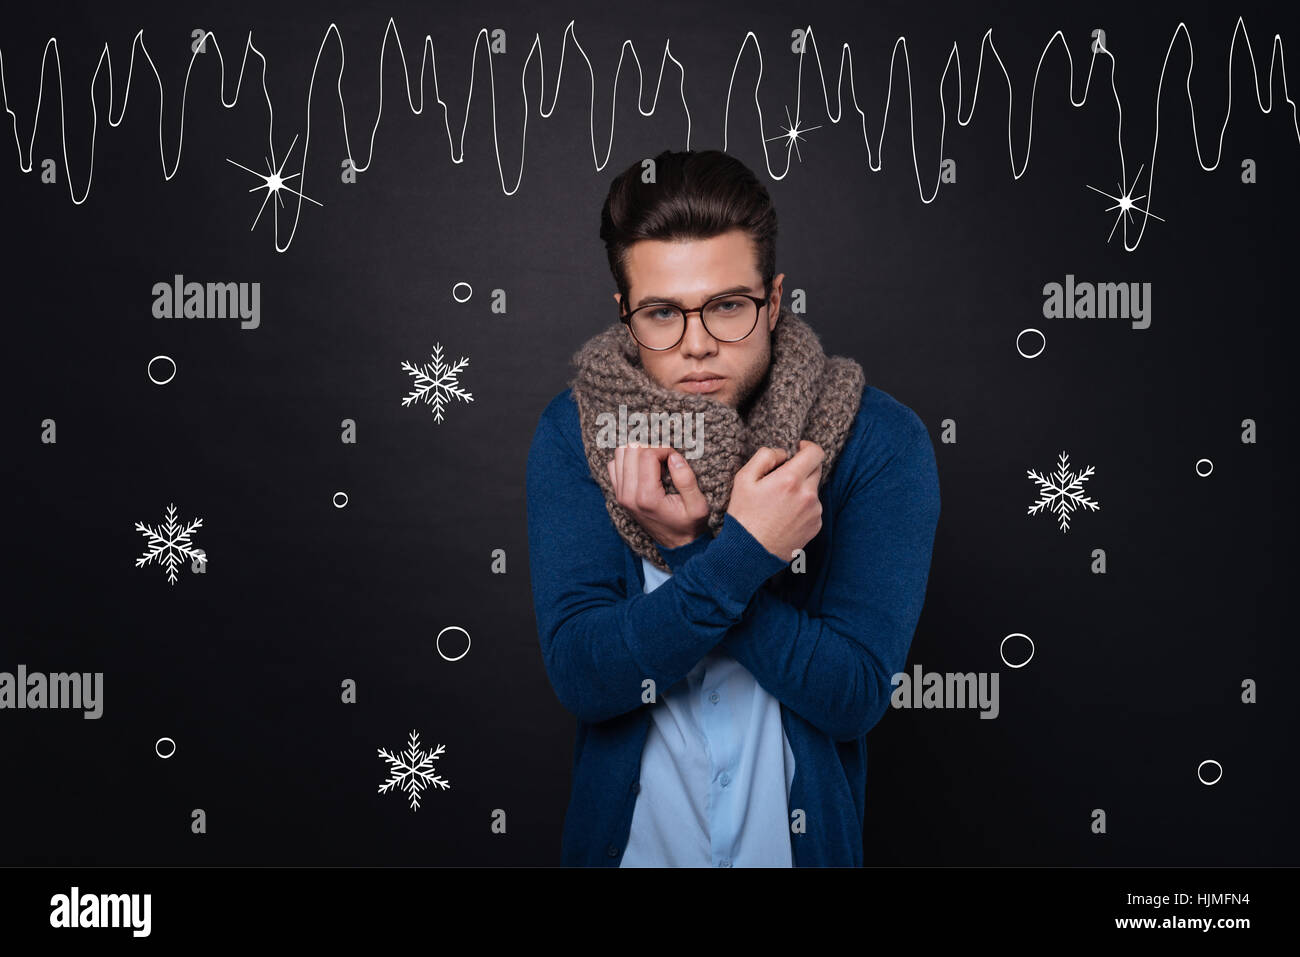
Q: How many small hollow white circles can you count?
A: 9